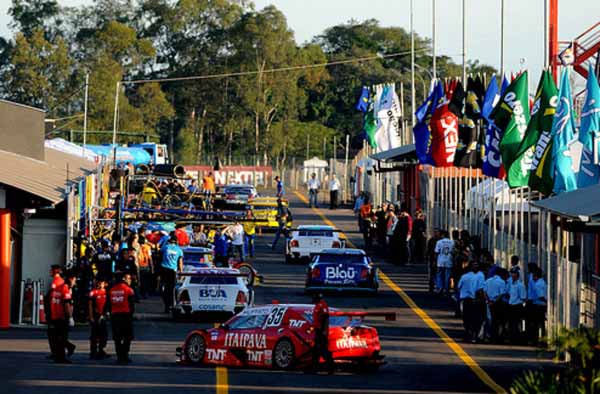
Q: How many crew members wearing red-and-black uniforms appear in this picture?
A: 5